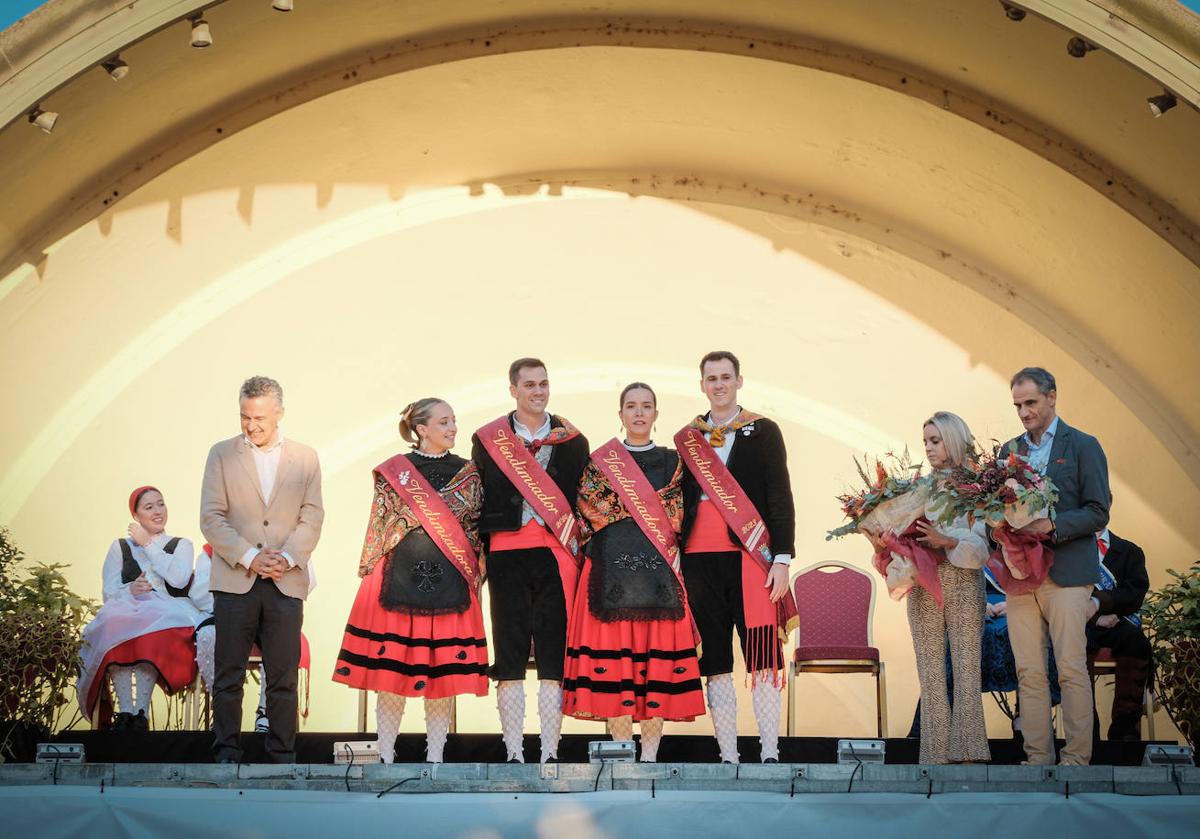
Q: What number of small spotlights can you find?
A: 7